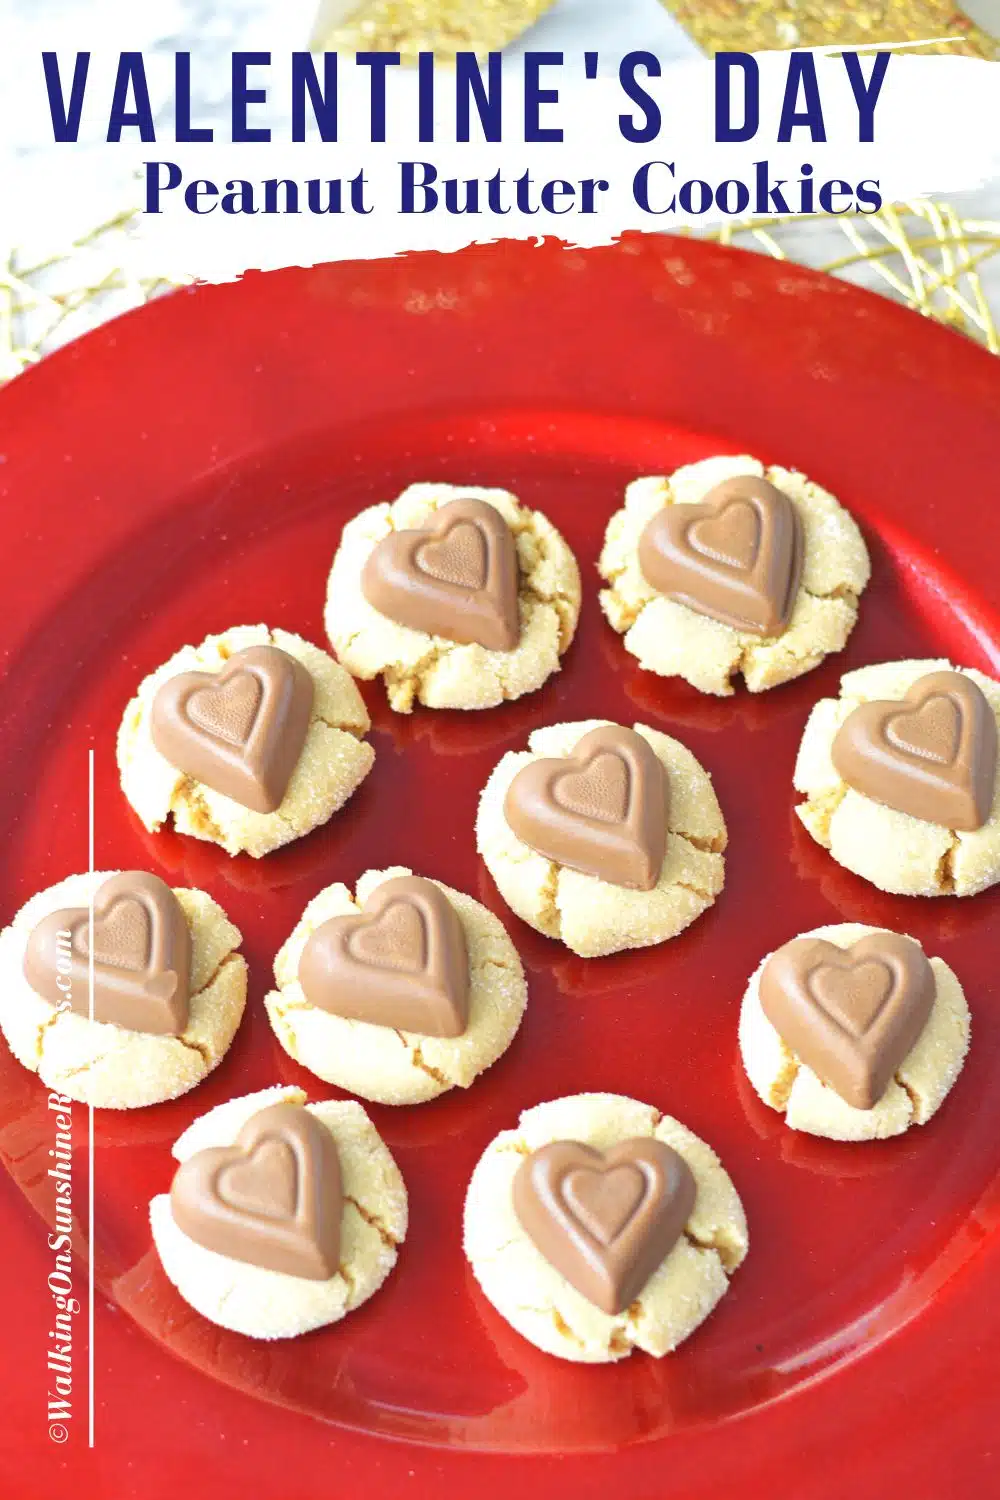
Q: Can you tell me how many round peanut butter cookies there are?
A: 10